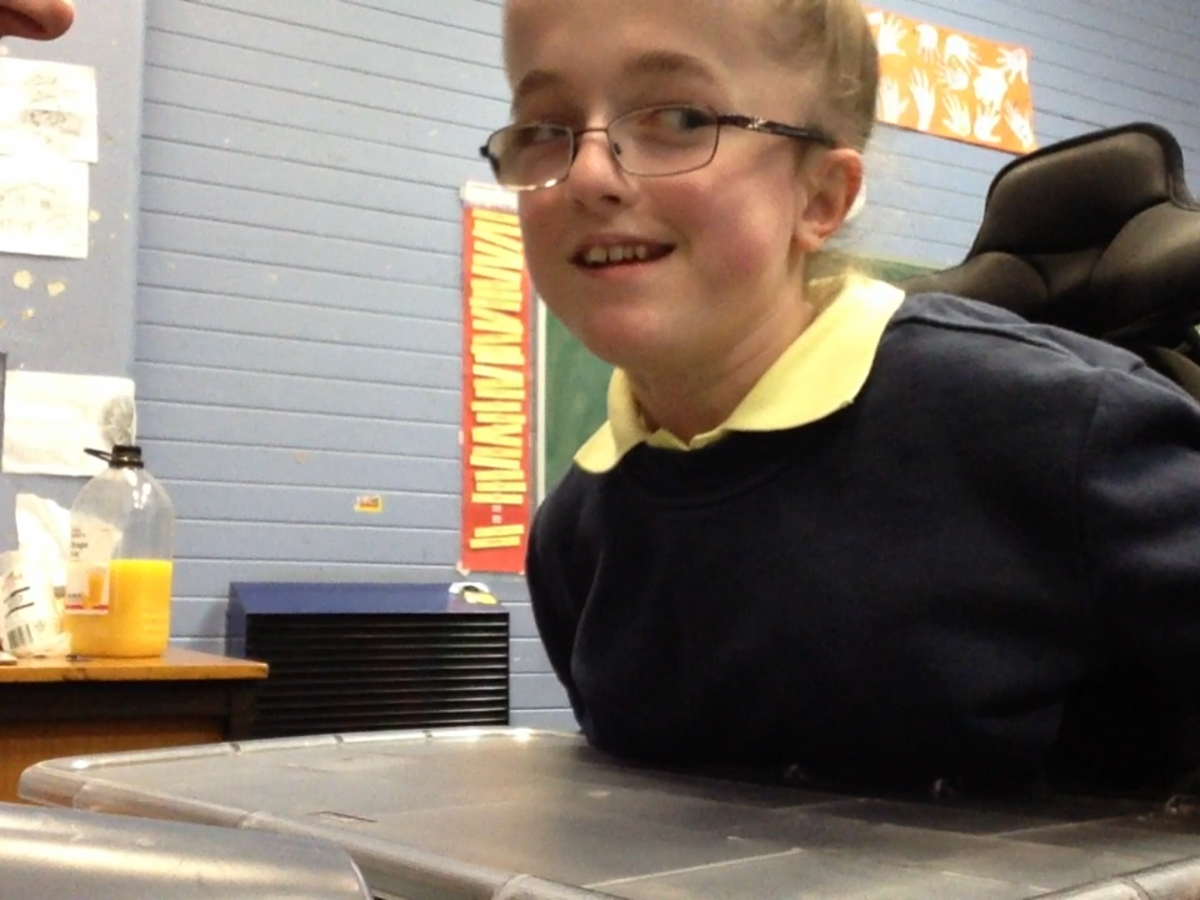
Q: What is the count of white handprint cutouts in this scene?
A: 11